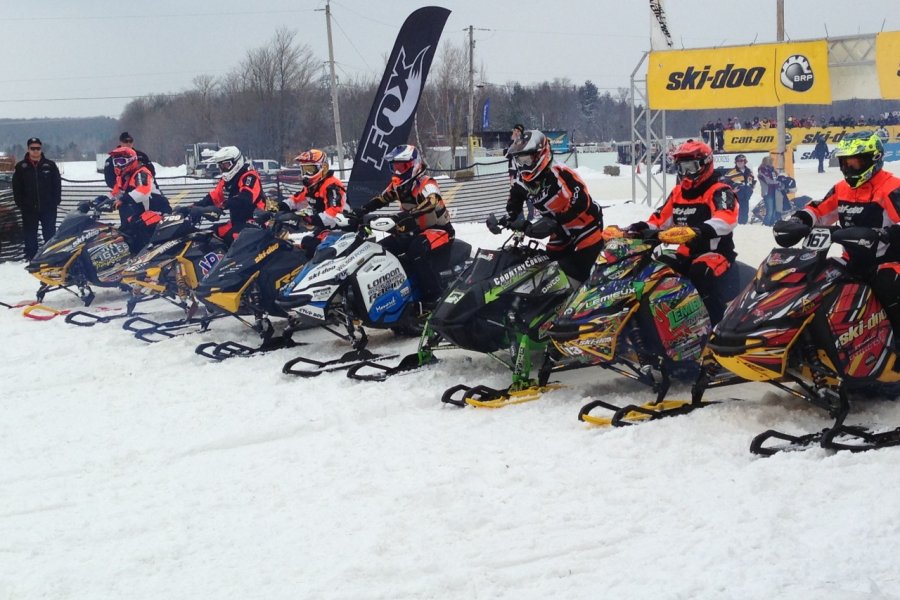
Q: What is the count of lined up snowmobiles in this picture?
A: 7